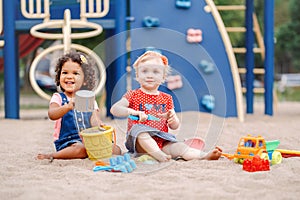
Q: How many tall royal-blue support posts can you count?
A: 4